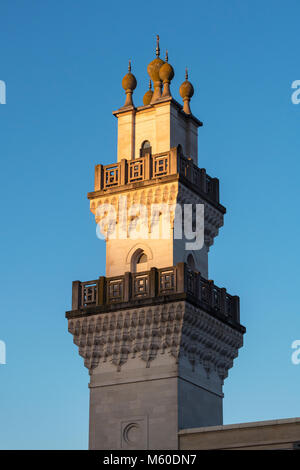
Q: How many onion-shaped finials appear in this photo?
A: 5